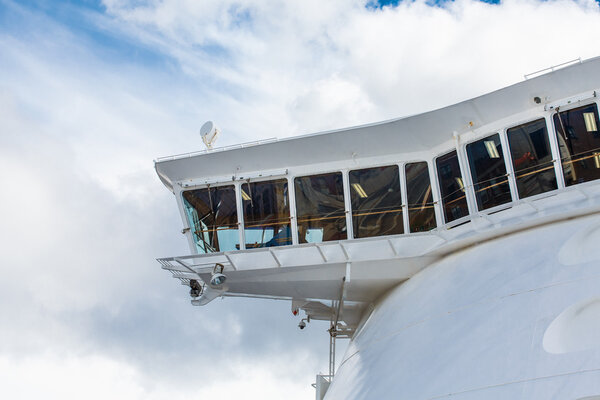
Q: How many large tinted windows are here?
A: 9